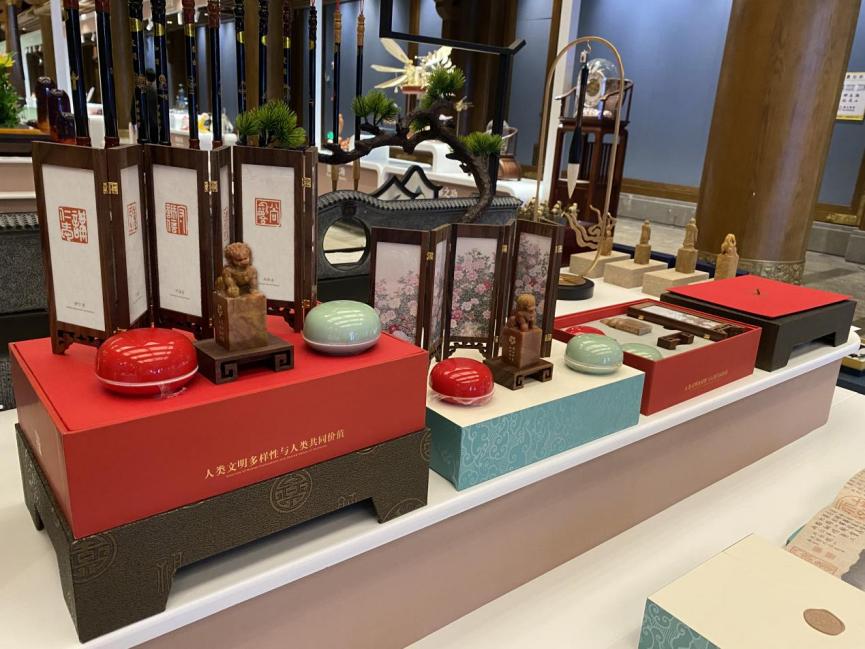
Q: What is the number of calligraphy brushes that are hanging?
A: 13